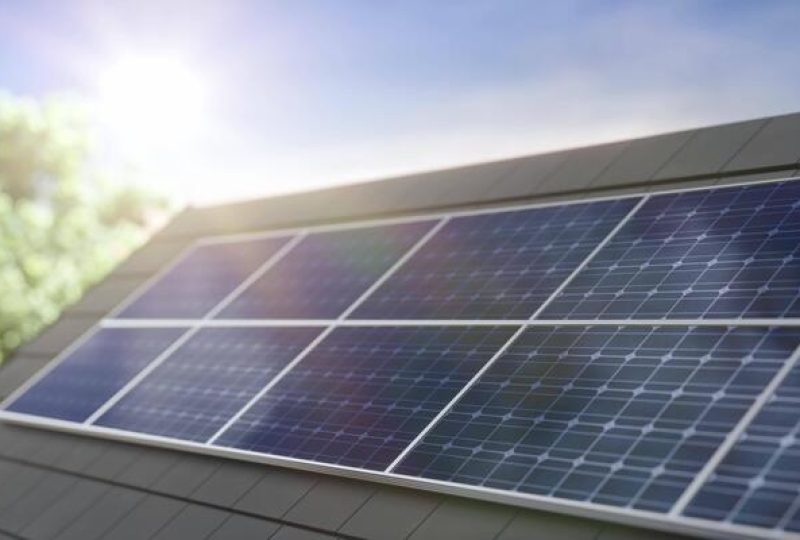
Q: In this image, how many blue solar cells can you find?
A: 9